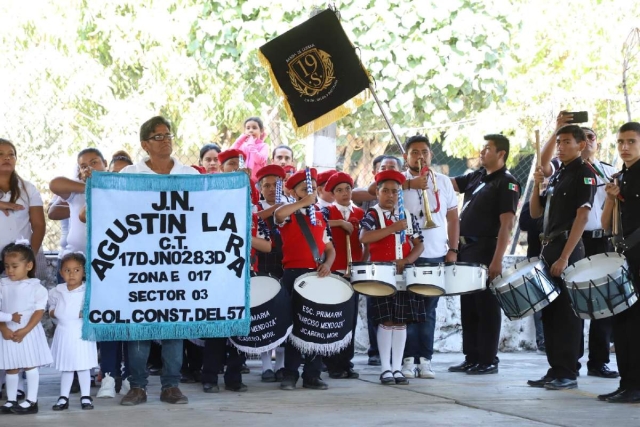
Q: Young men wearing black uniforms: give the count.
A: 3